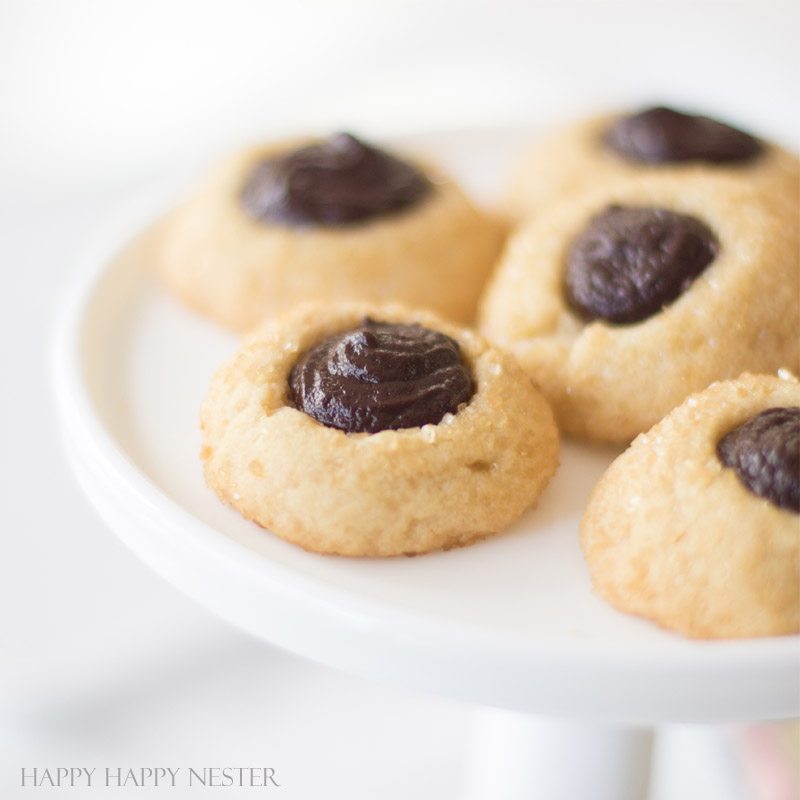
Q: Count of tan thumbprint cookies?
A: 5